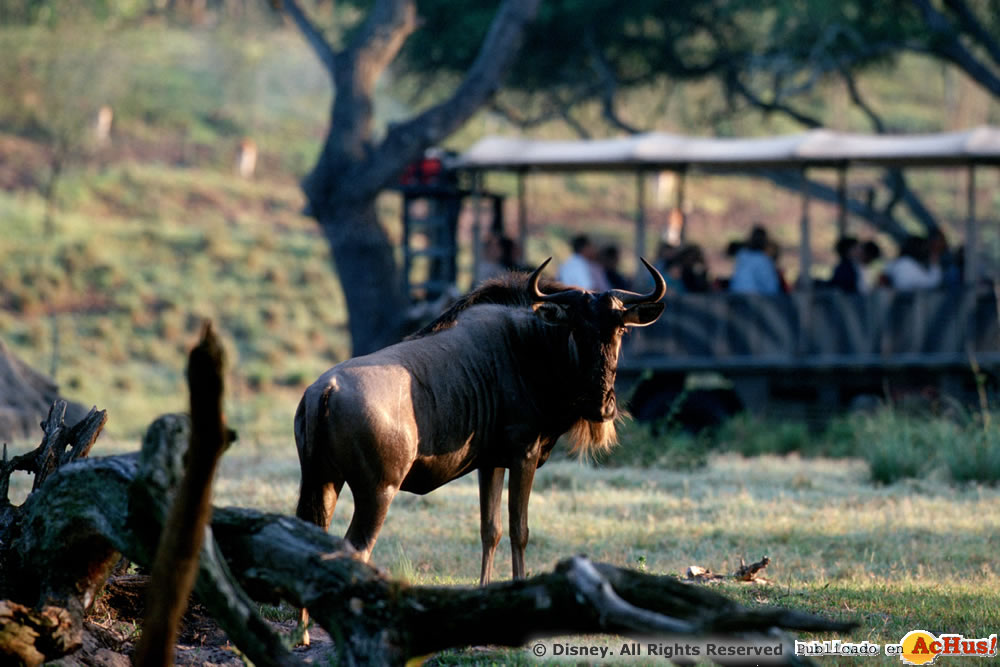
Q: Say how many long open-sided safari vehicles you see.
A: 1